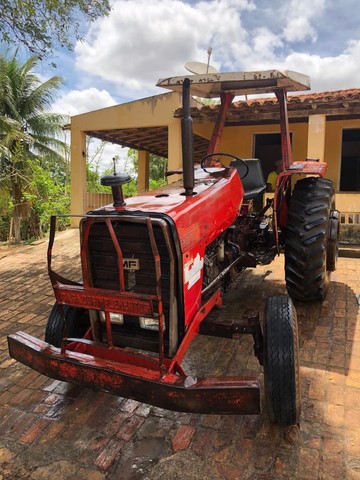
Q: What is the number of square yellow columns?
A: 4